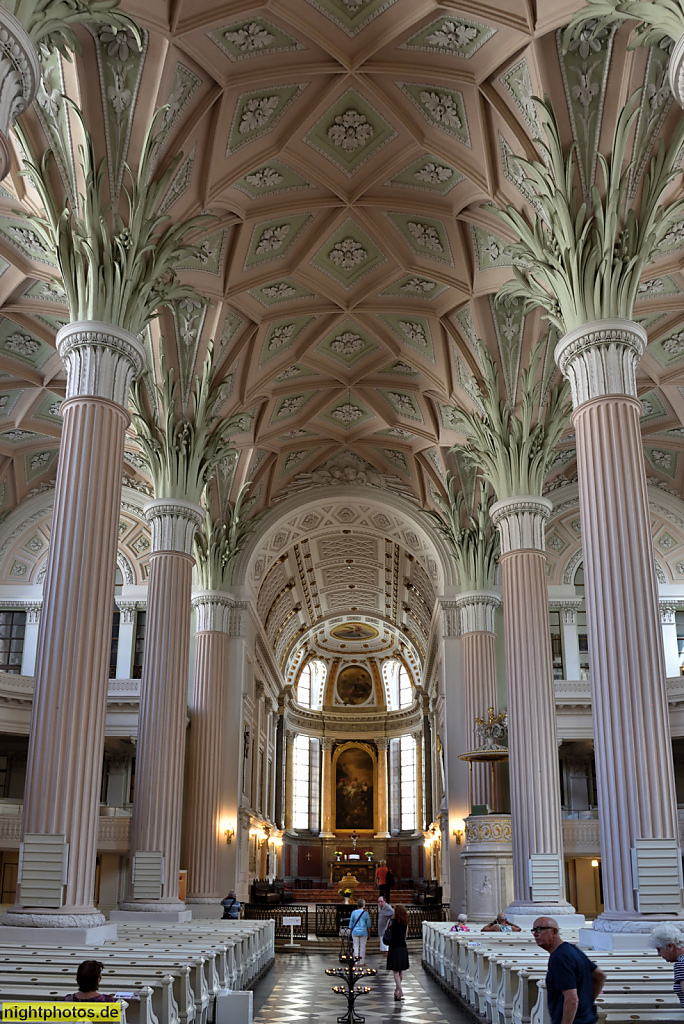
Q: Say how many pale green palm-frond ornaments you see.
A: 8